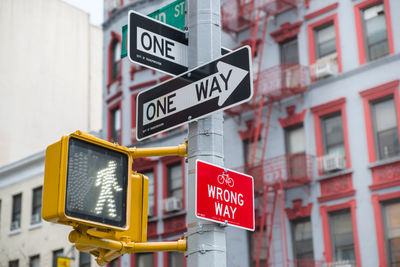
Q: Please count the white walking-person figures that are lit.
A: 1